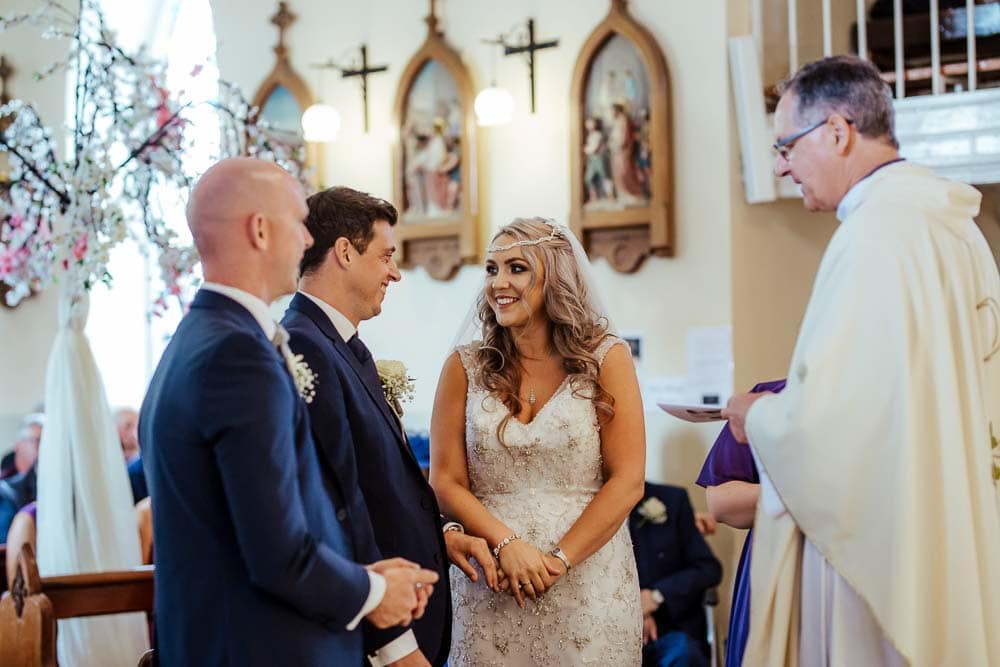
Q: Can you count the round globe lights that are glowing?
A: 2